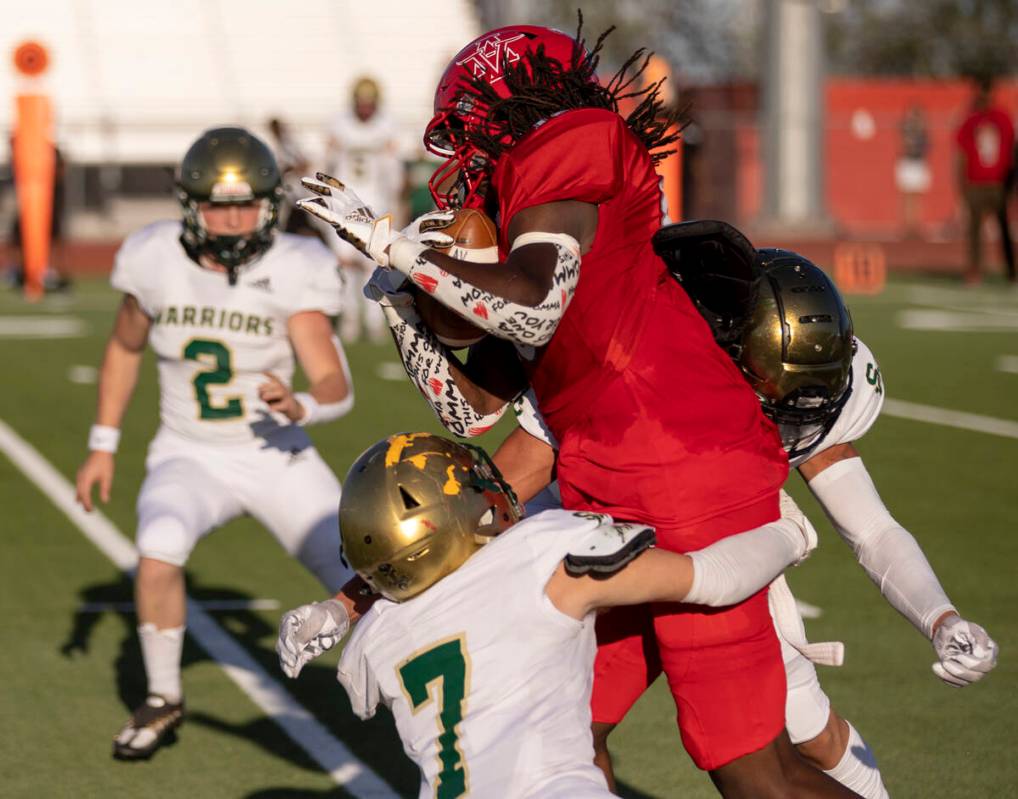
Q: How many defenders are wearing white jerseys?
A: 3